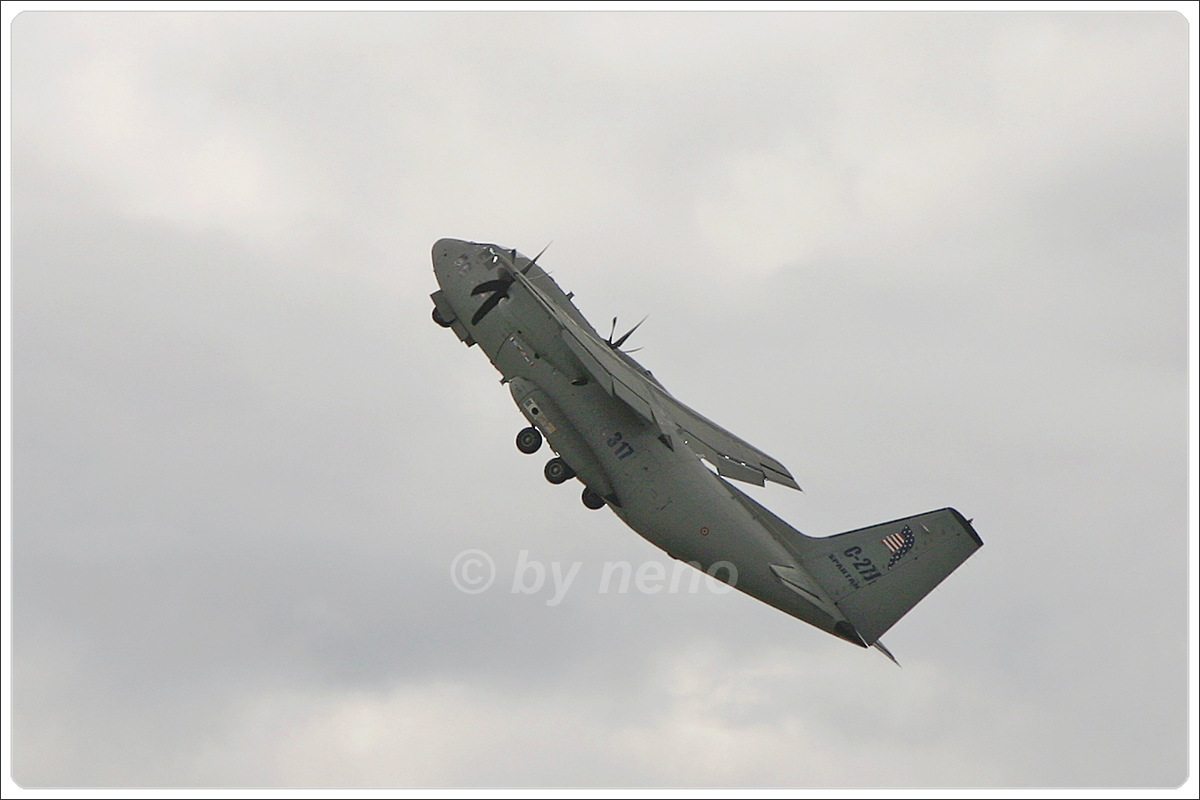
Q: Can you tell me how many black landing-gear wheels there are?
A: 4